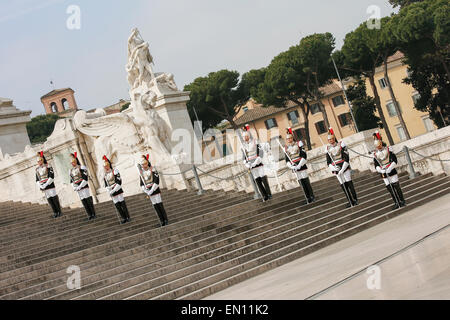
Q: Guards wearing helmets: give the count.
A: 8